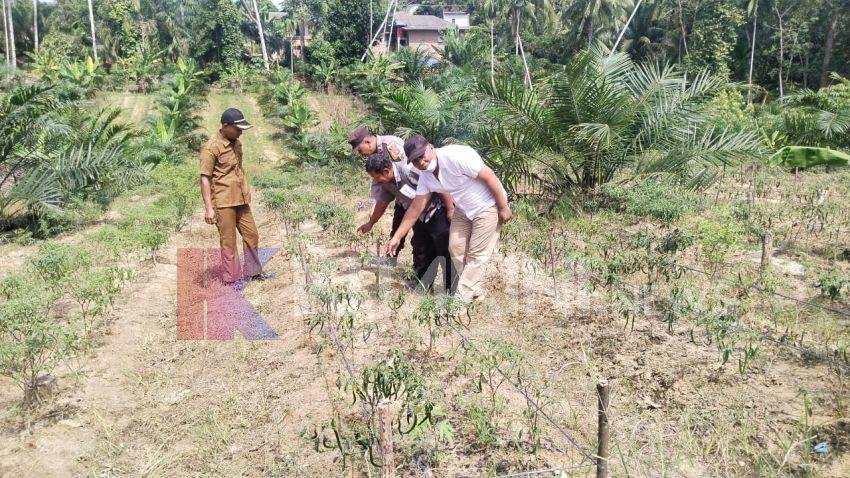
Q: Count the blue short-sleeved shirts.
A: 0